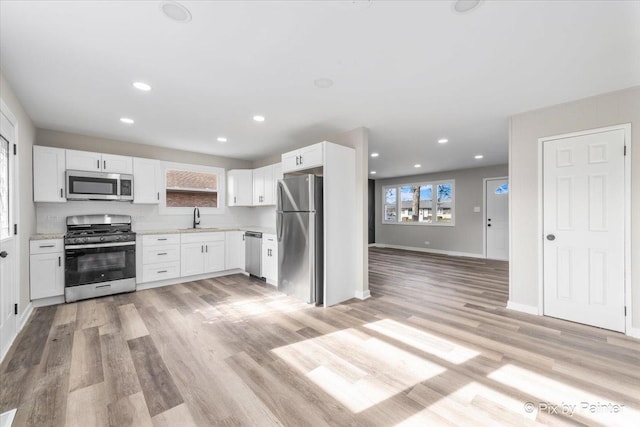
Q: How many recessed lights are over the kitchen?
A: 4